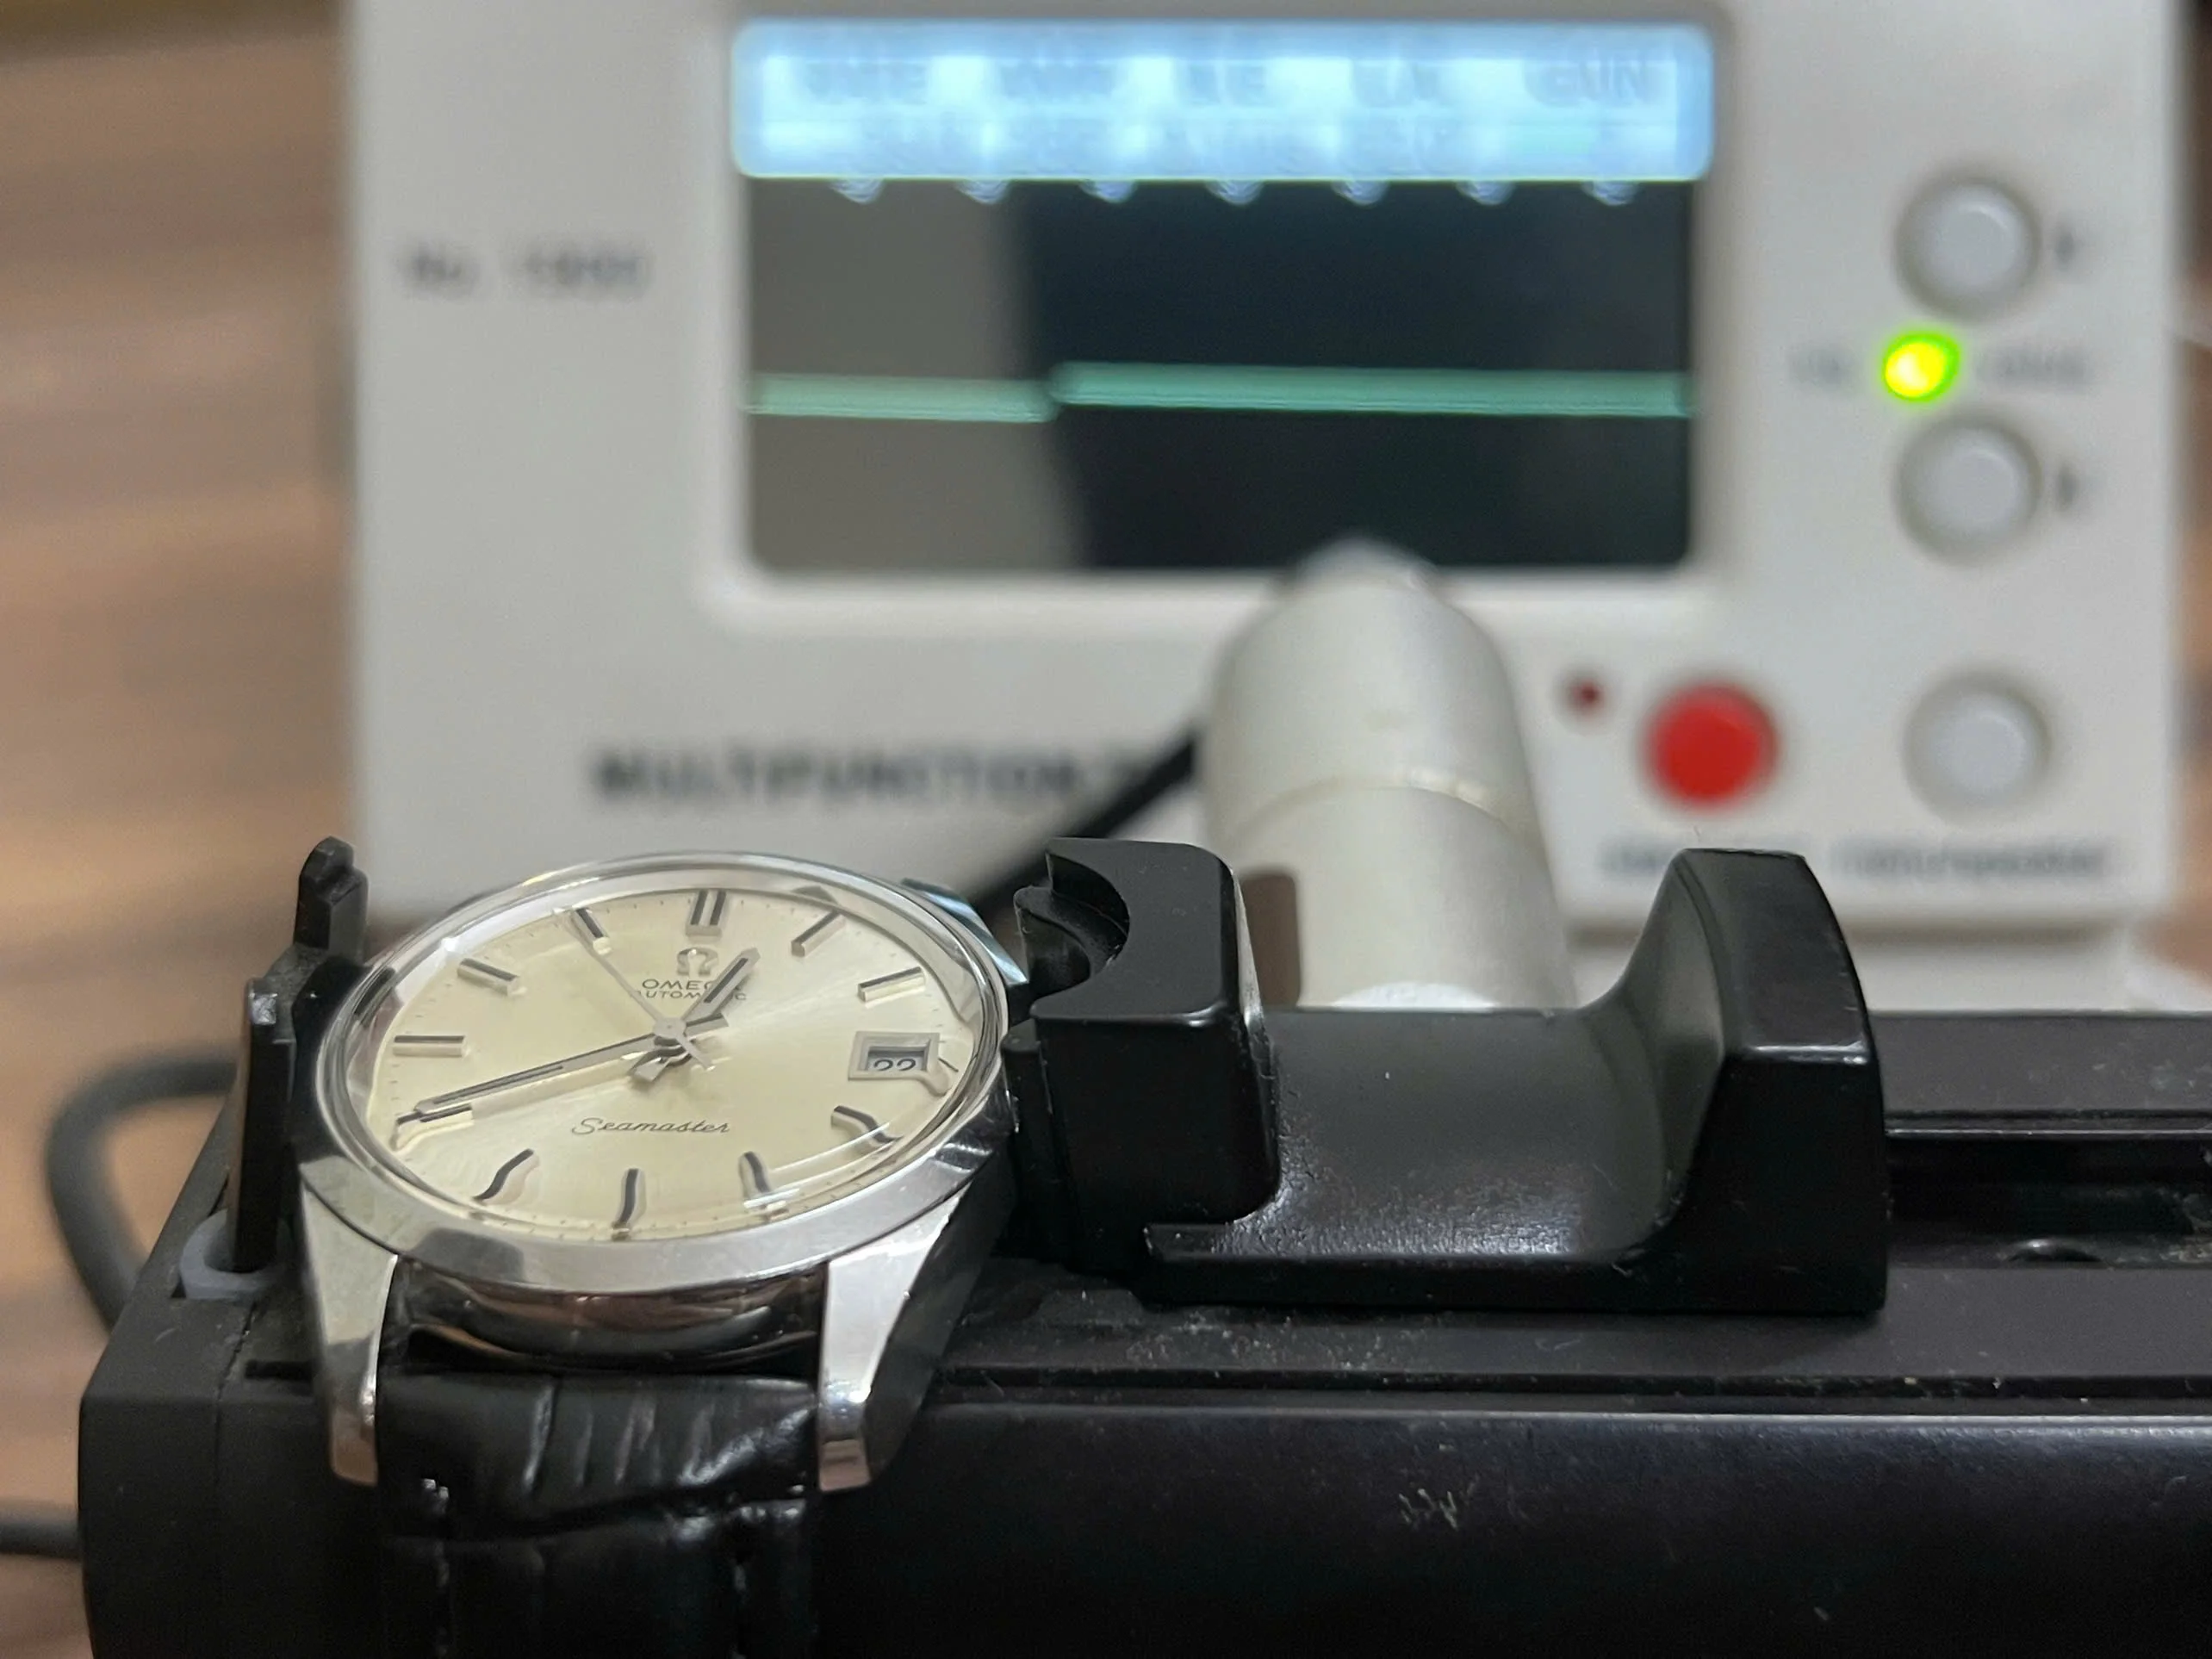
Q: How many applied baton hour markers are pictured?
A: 11